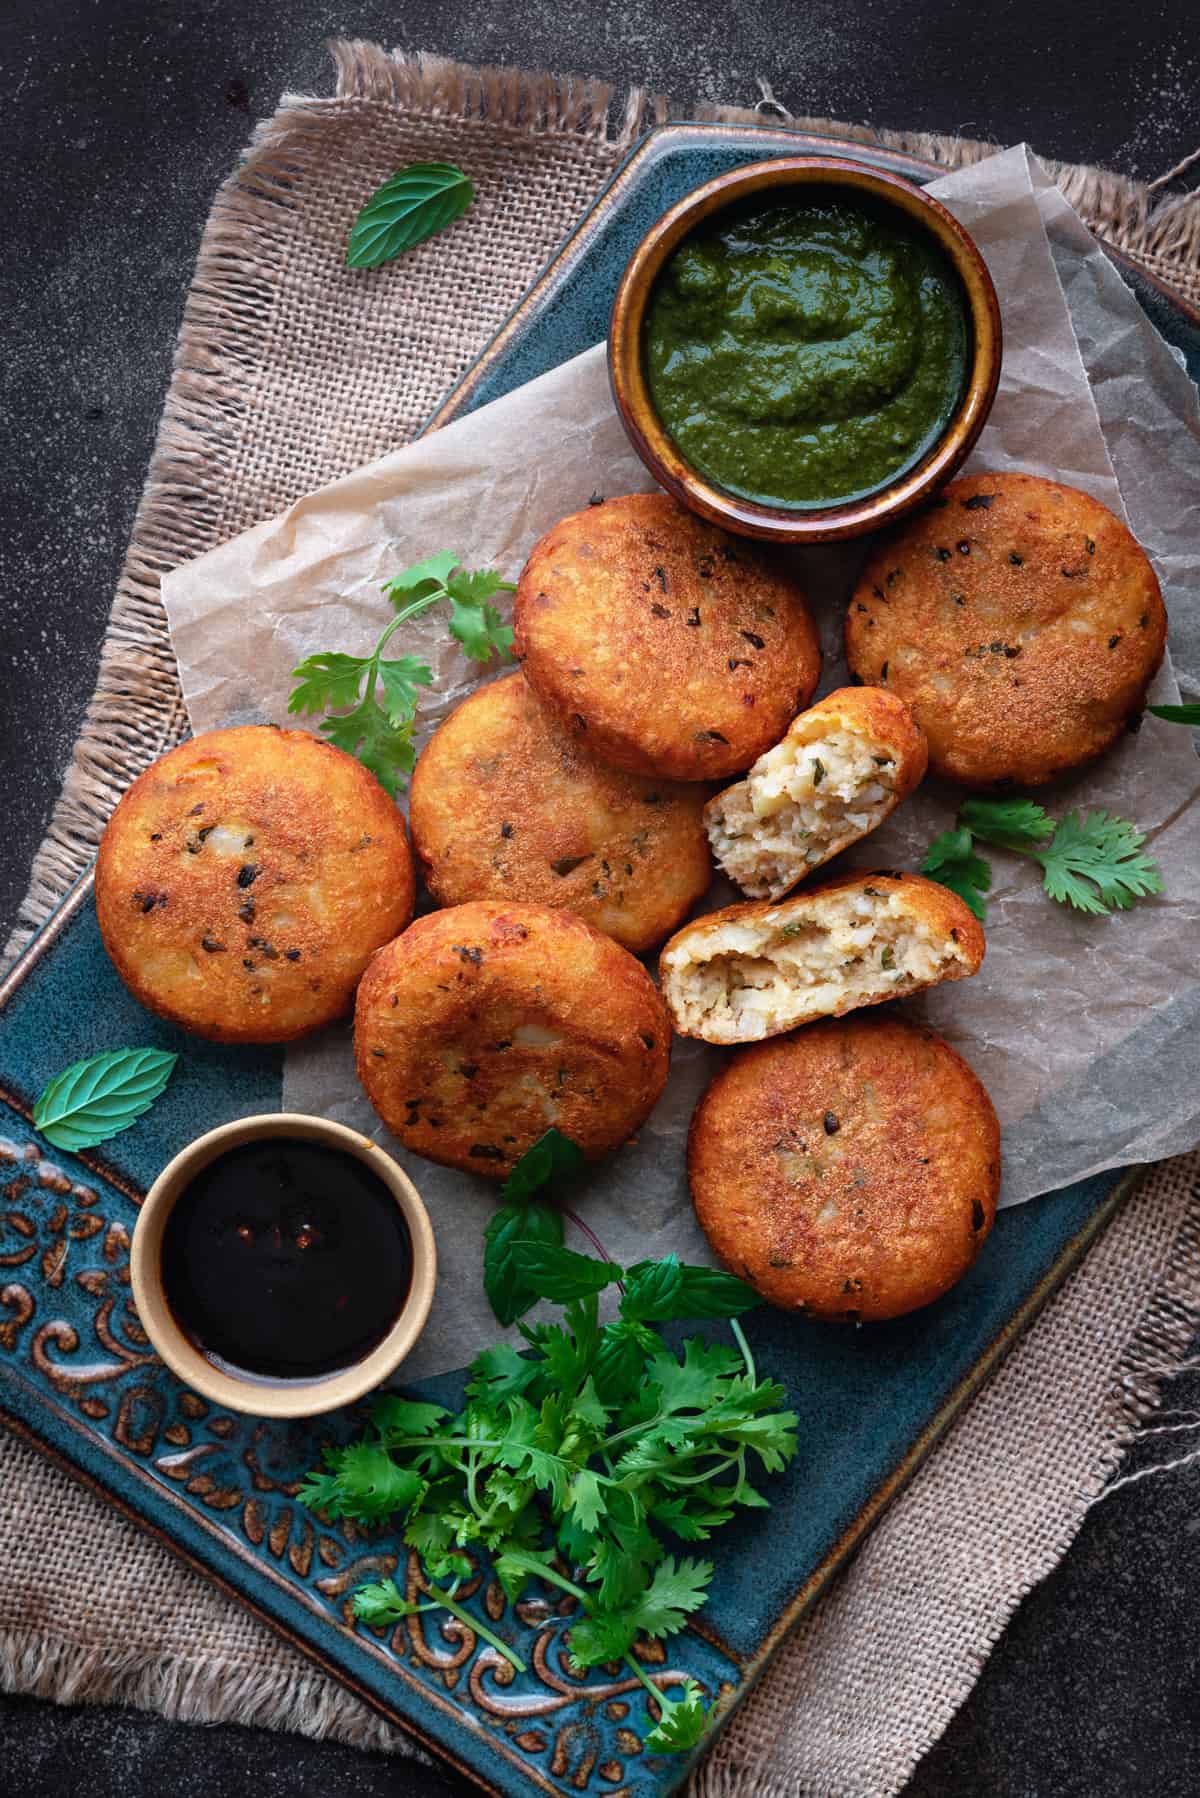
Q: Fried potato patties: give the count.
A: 7